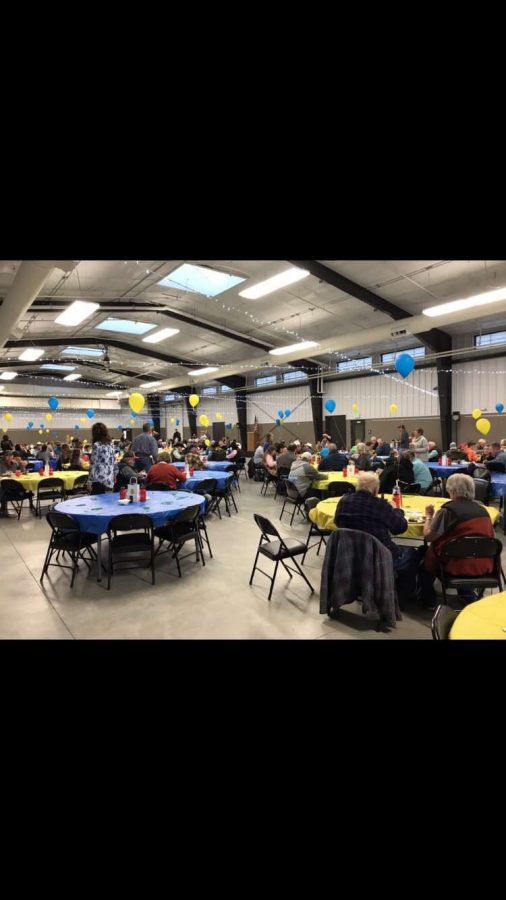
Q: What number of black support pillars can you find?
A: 5